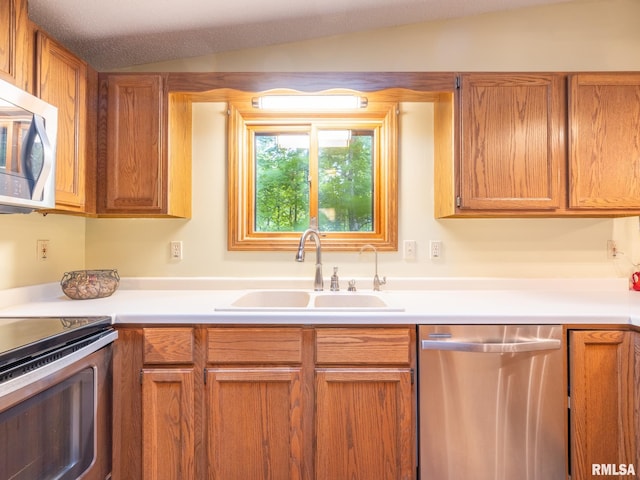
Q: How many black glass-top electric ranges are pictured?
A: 1